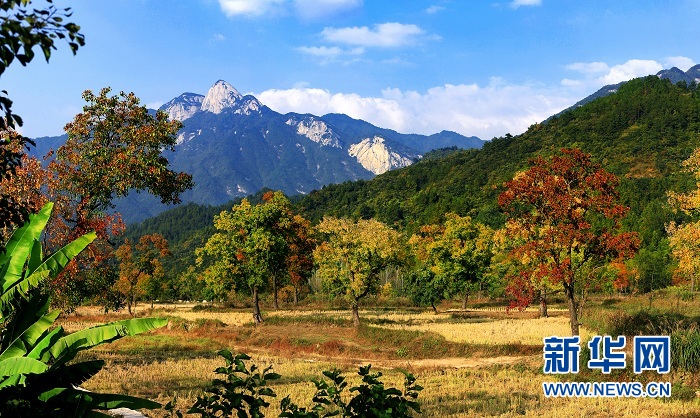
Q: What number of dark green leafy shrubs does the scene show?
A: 2